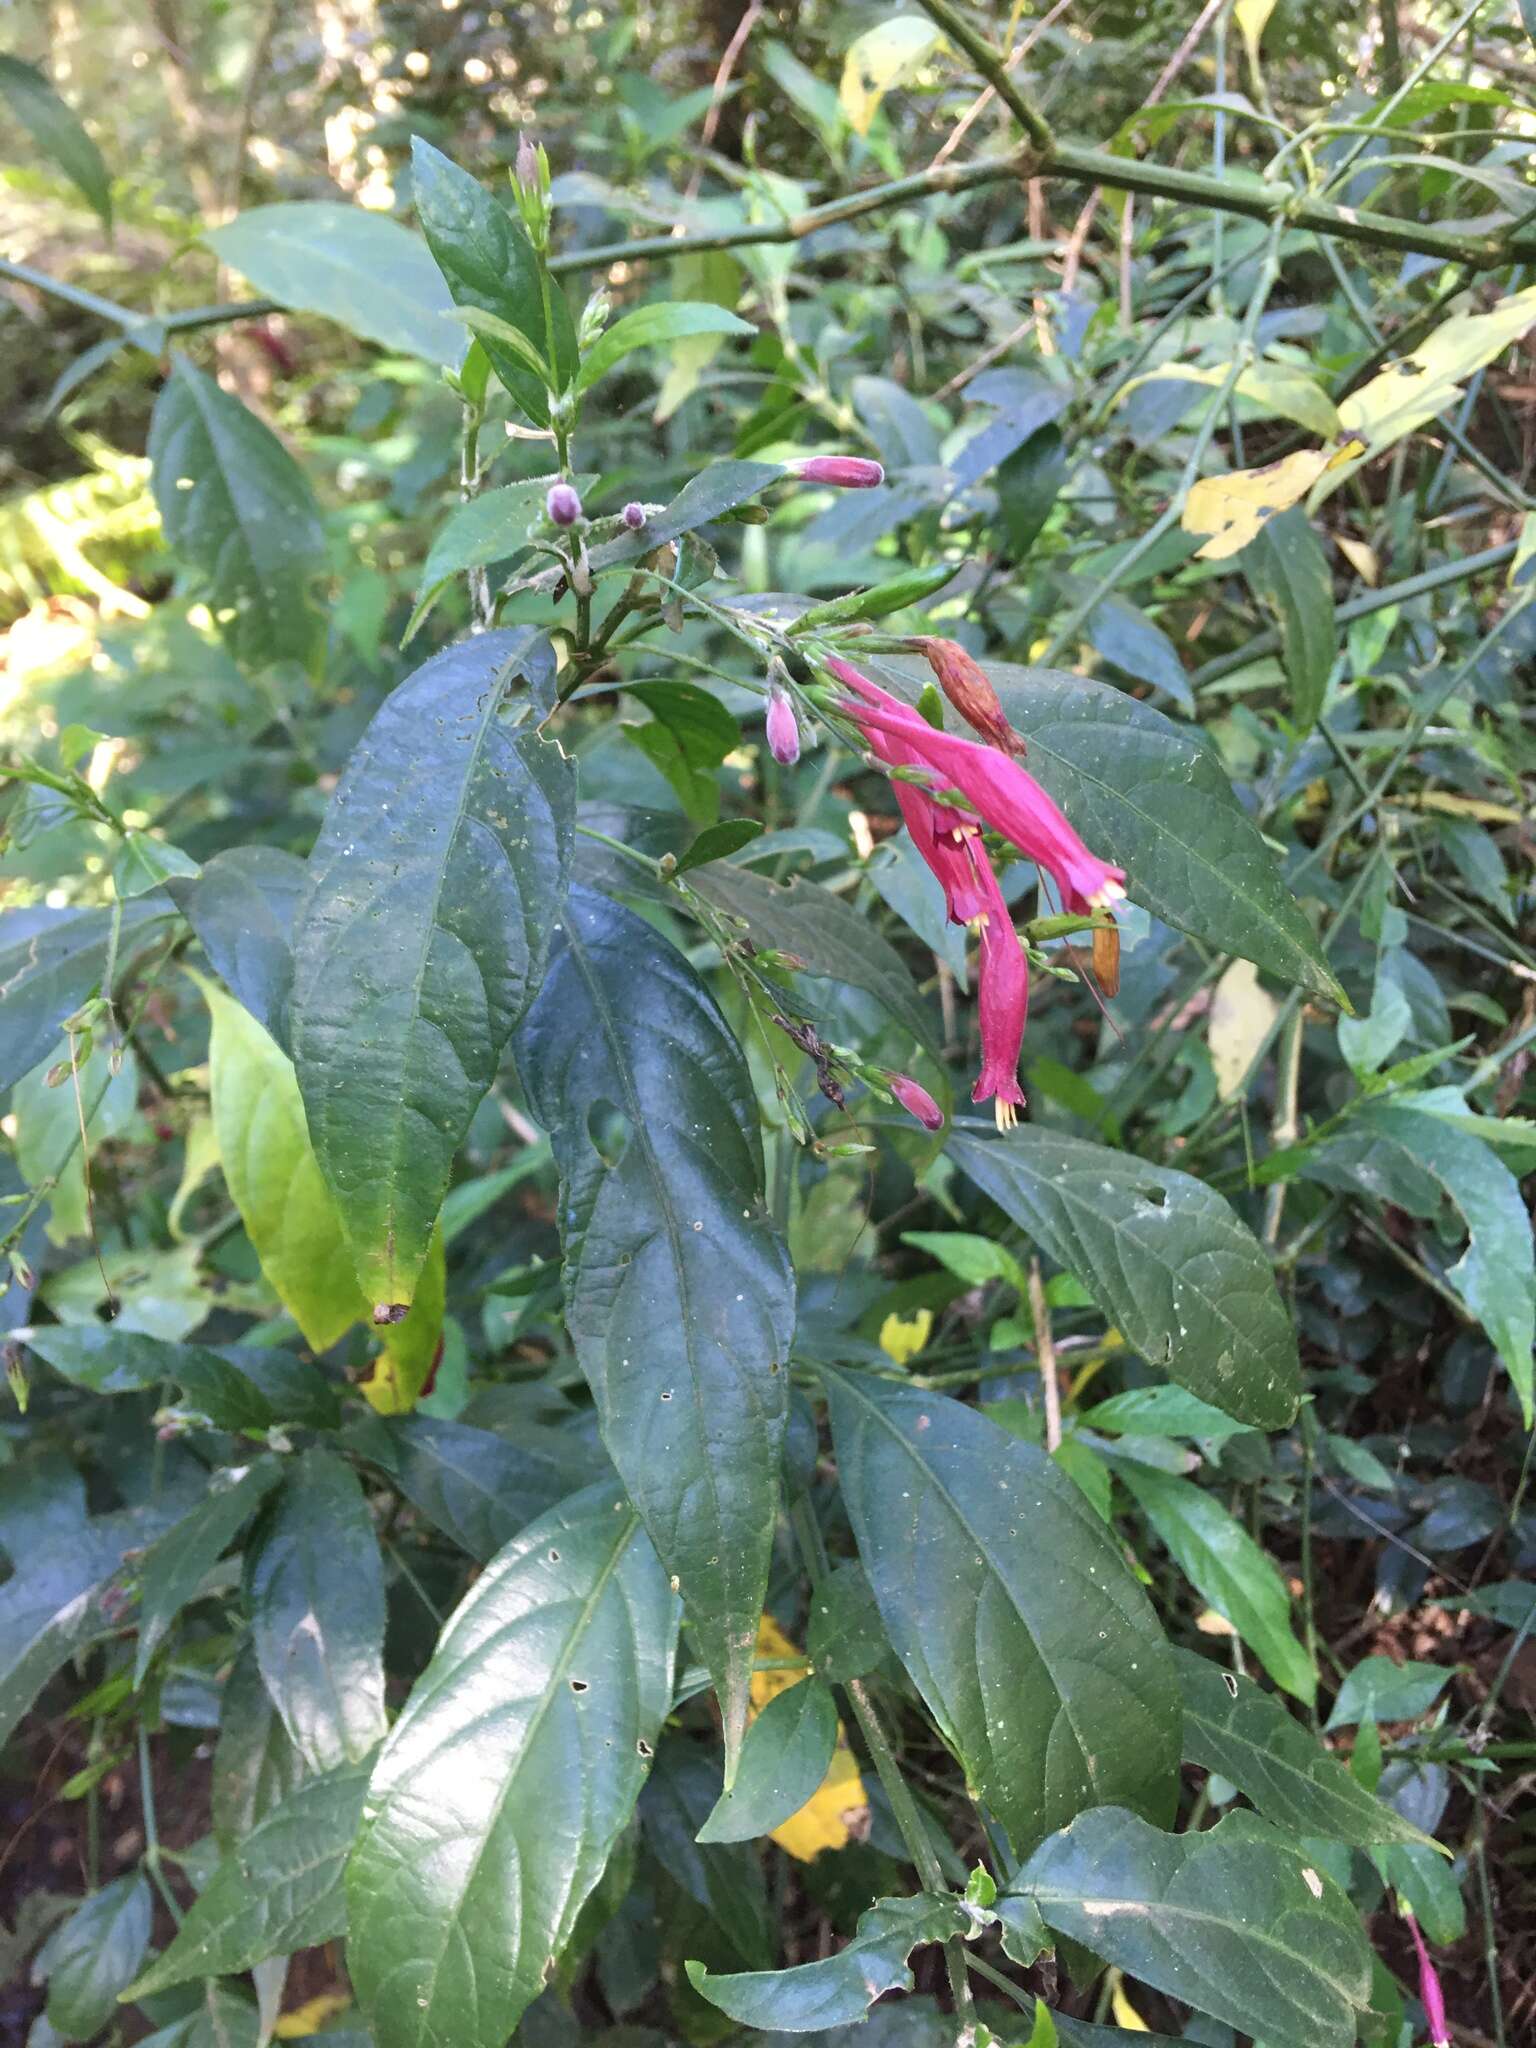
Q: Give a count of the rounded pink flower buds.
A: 5